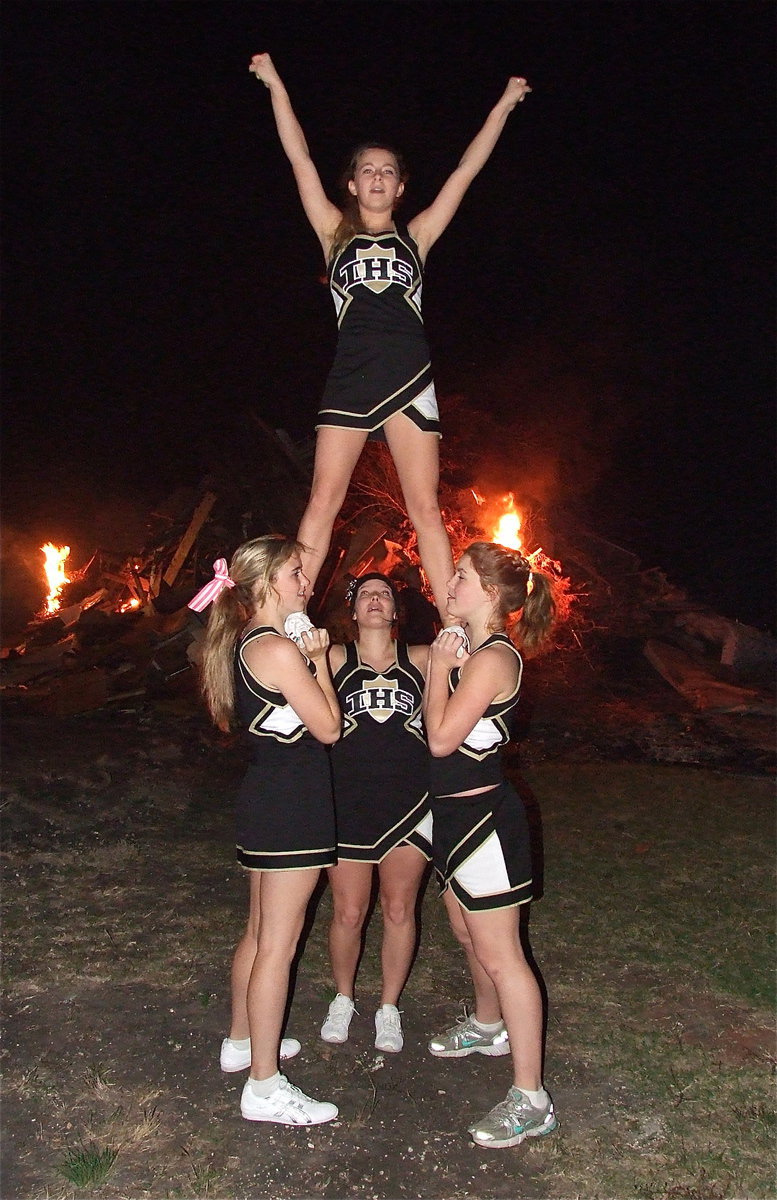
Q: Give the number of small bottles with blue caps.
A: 0